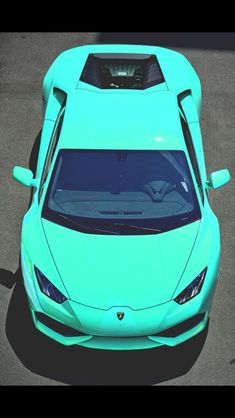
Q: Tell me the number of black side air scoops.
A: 2